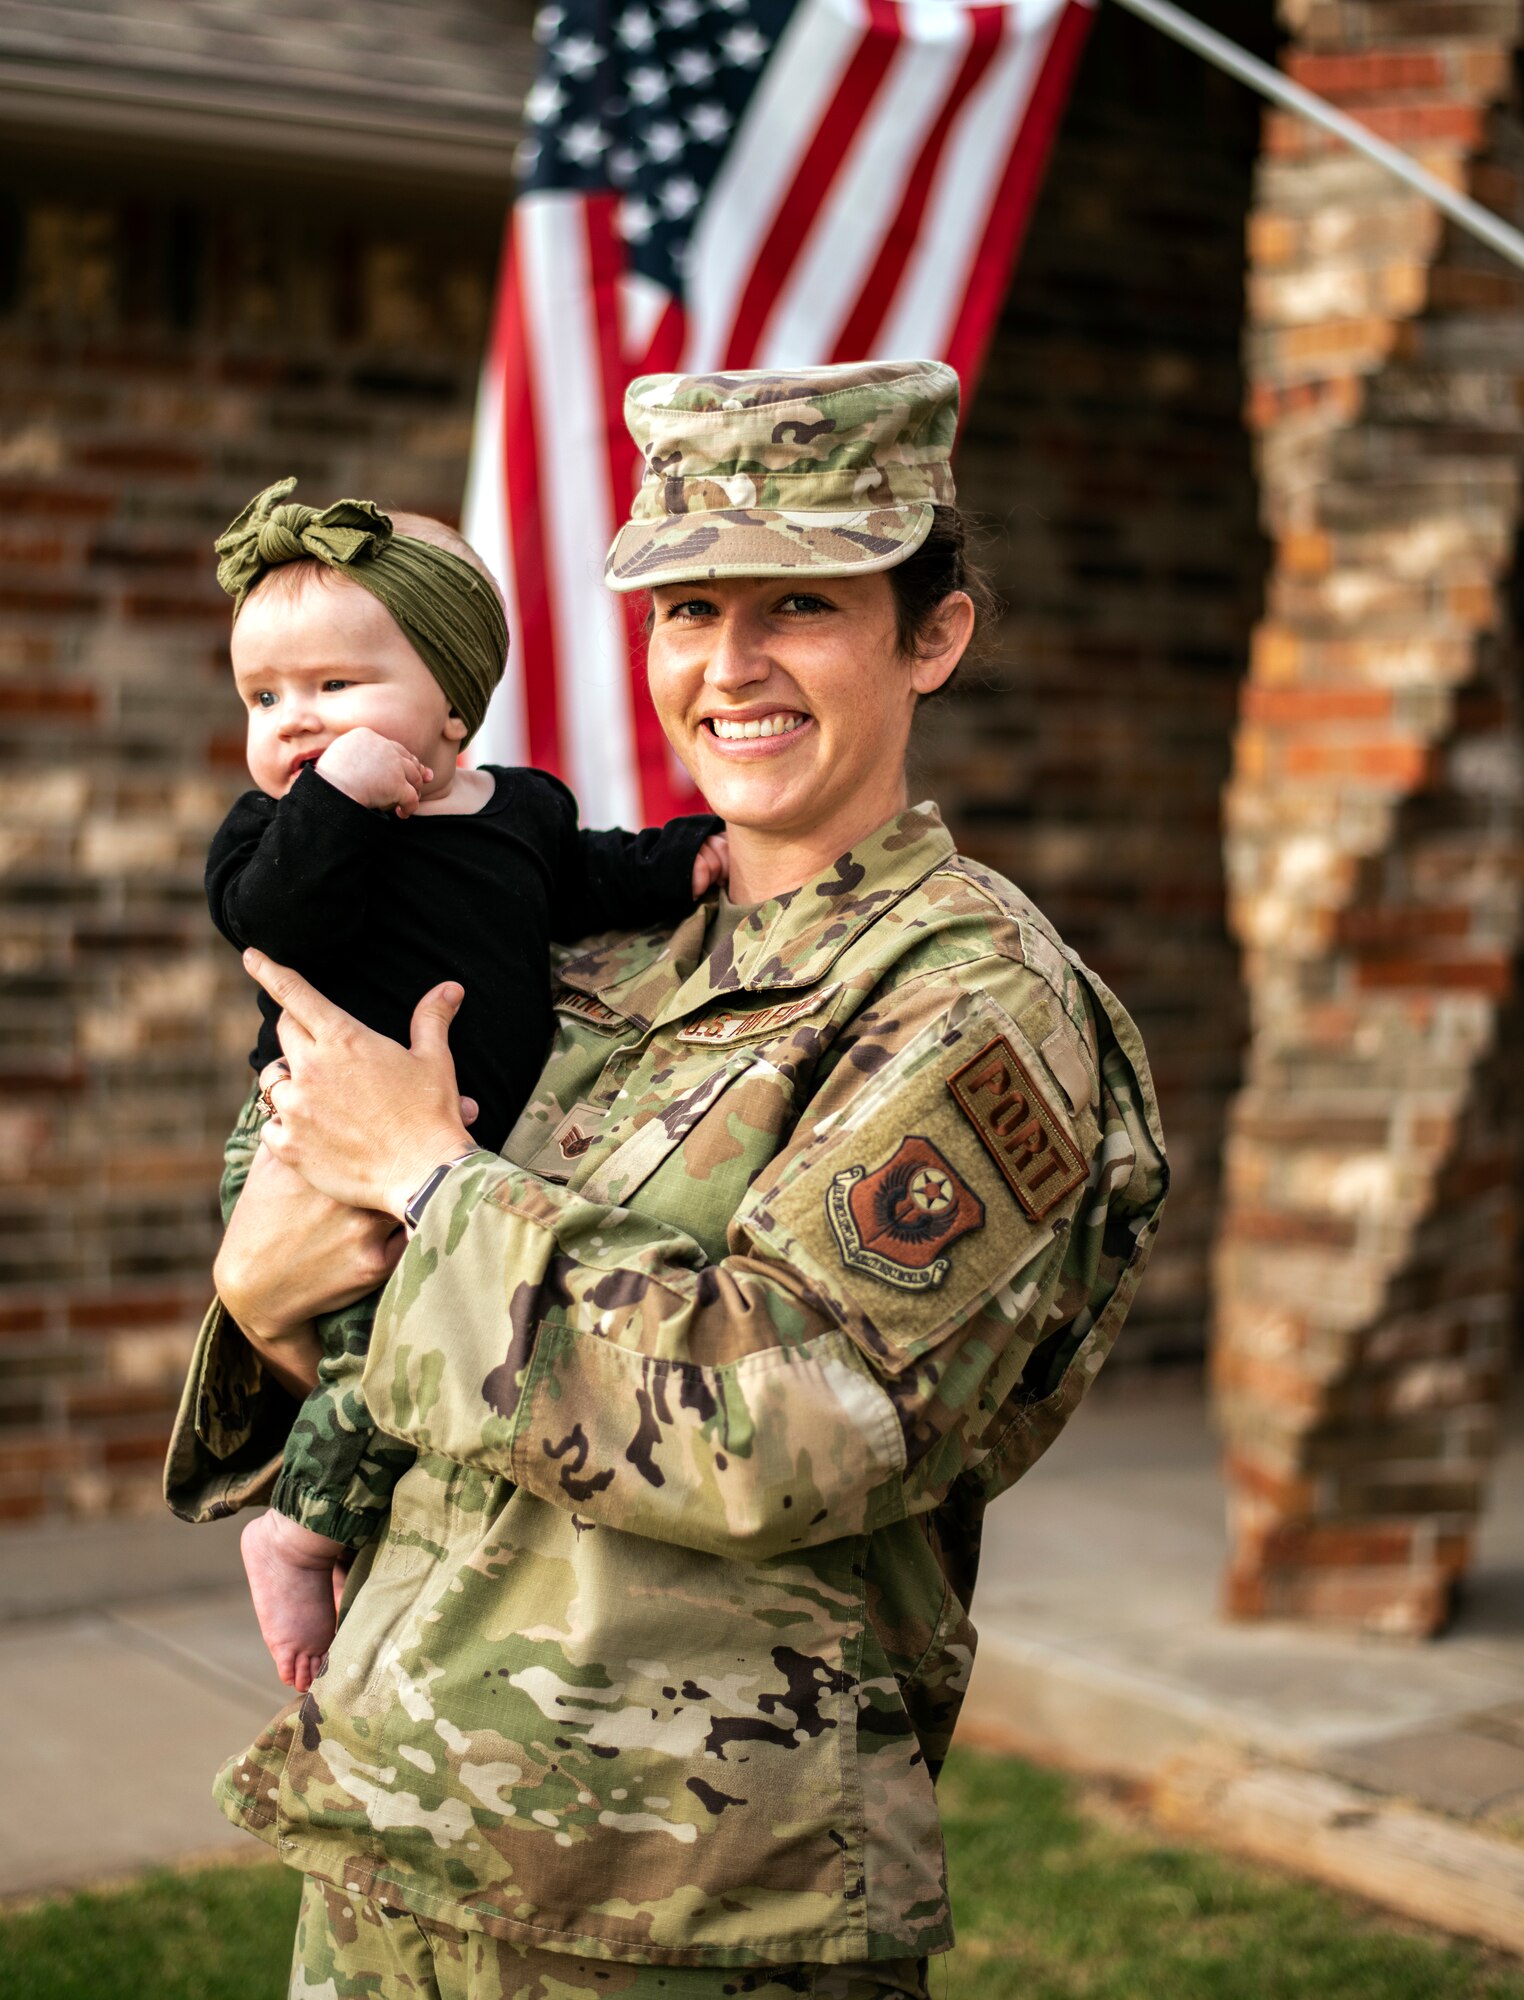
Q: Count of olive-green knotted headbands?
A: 1